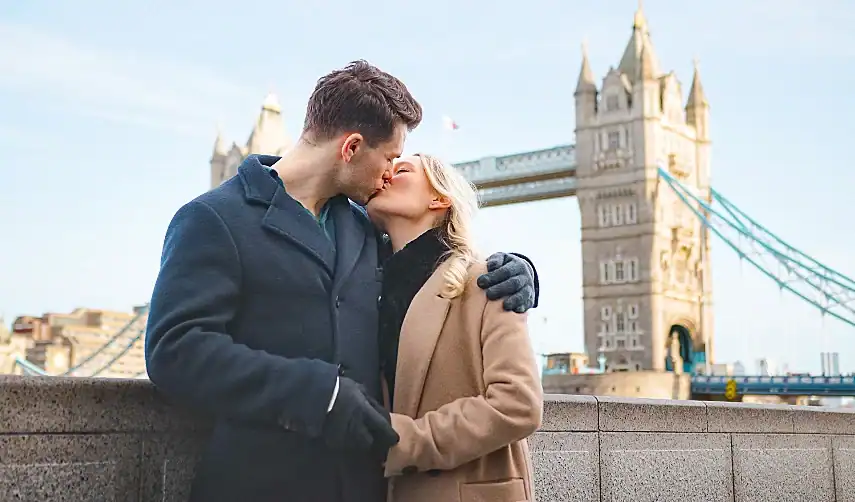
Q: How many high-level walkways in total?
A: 2